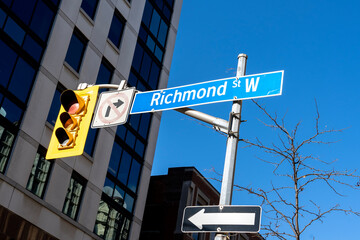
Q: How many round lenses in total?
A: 3